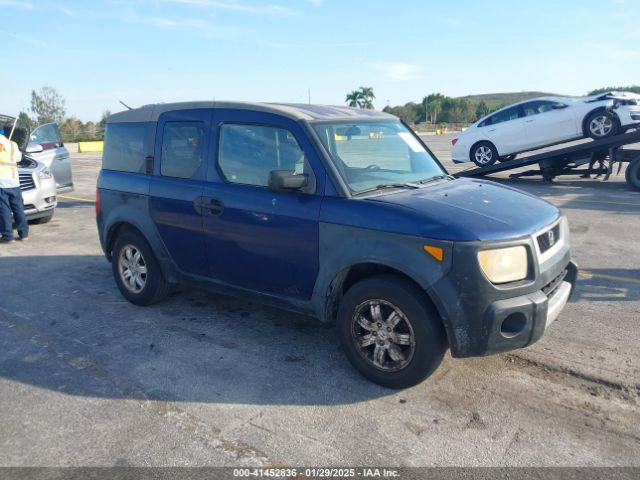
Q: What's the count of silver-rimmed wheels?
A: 4